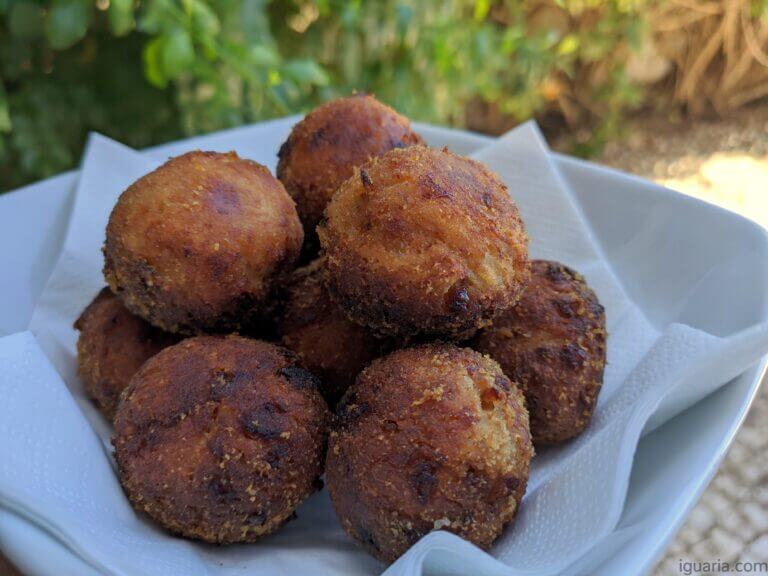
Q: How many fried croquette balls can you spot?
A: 8